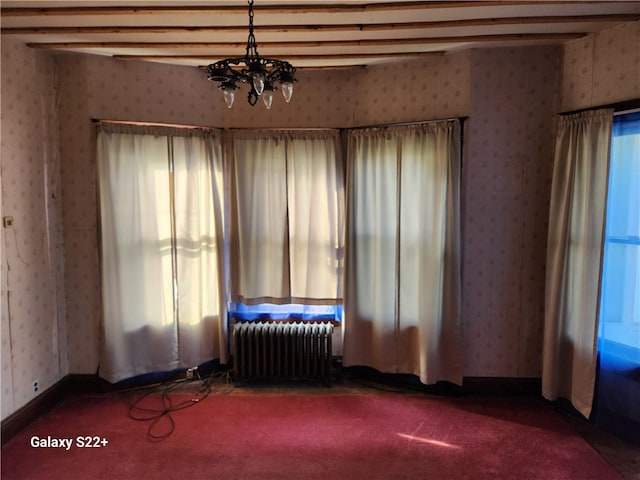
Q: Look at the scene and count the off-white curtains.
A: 7